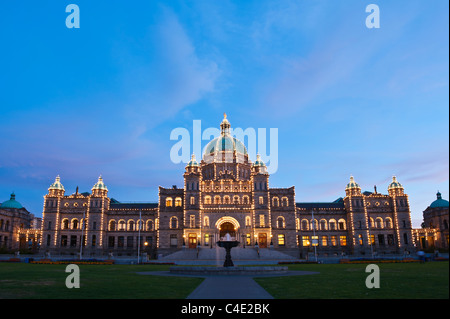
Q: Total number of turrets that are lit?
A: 6